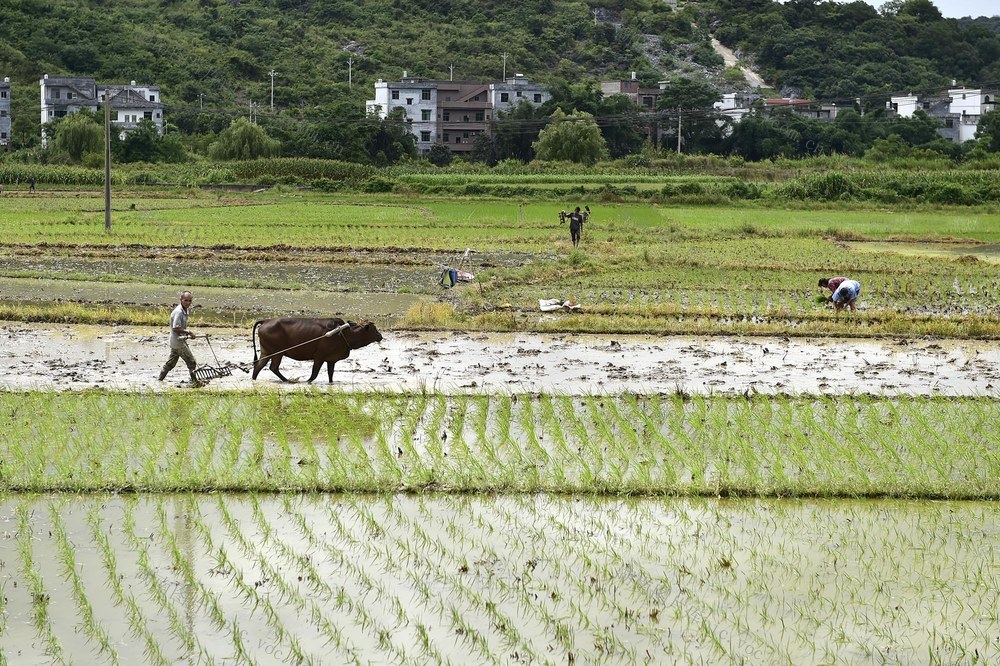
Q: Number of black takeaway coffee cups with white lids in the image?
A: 0